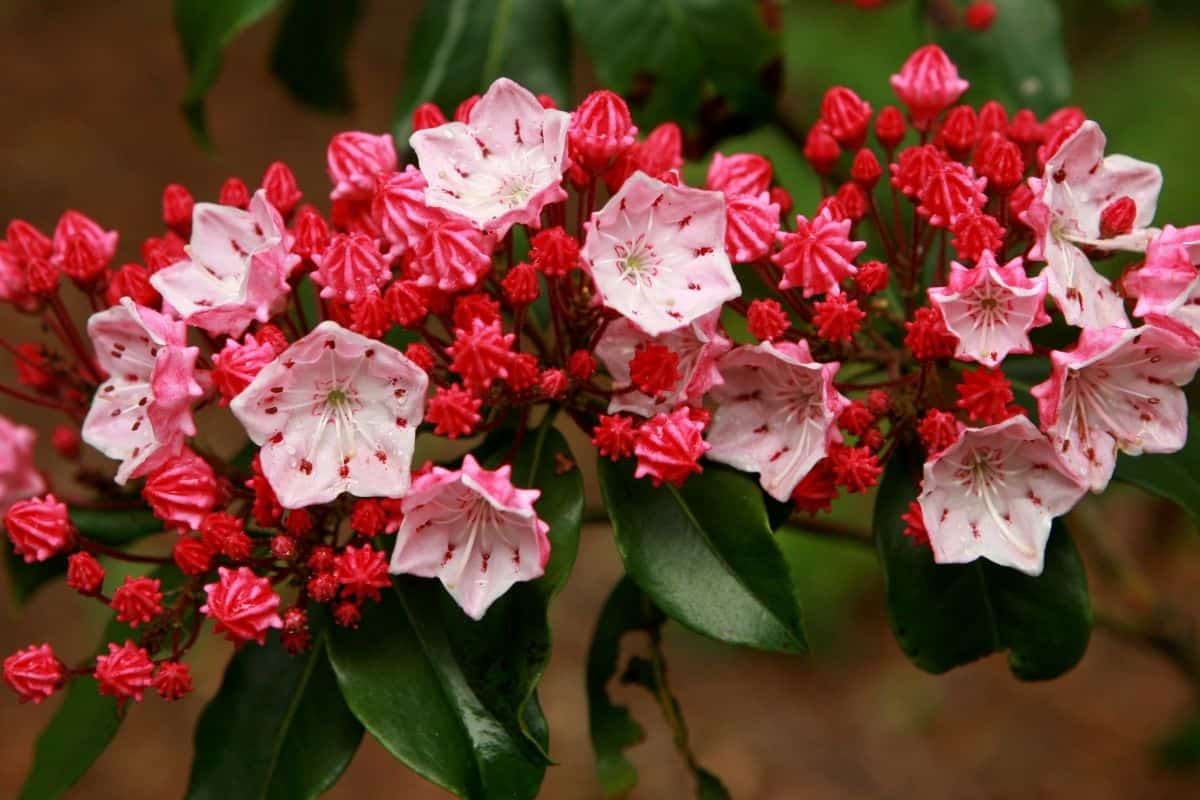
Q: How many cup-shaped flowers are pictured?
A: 13